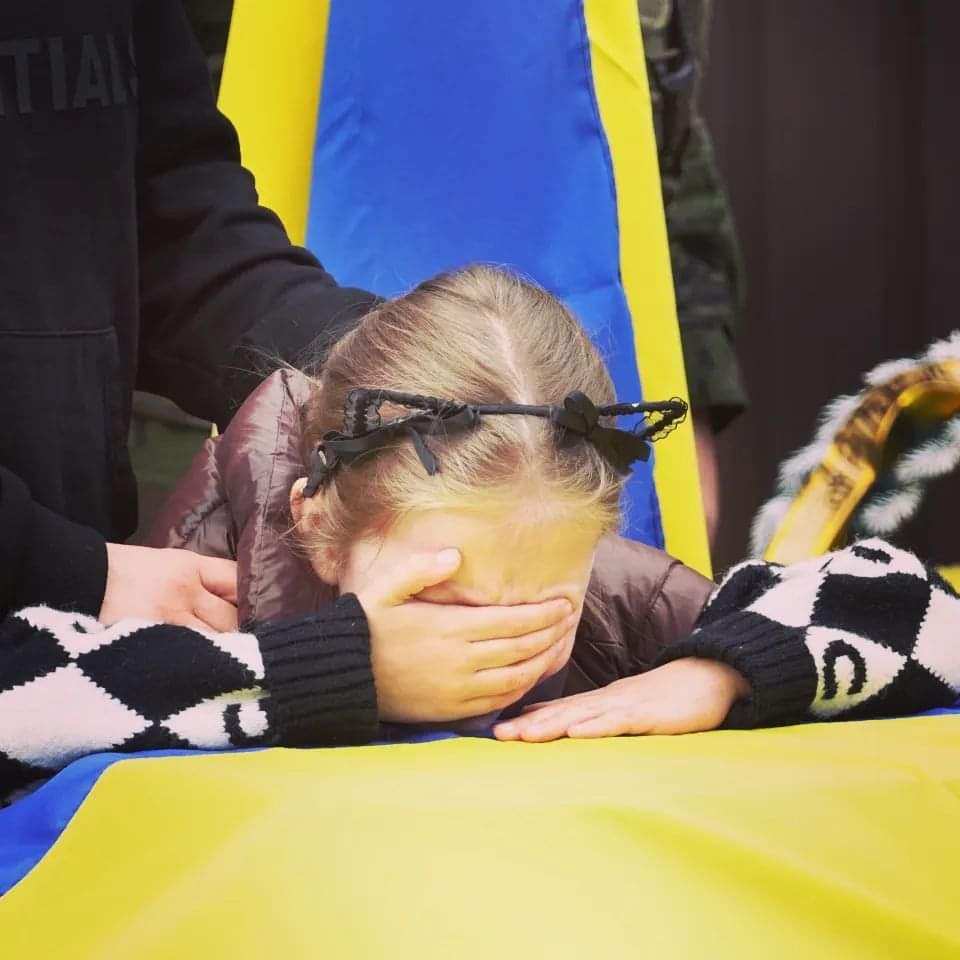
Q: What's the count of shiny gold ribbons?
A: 1